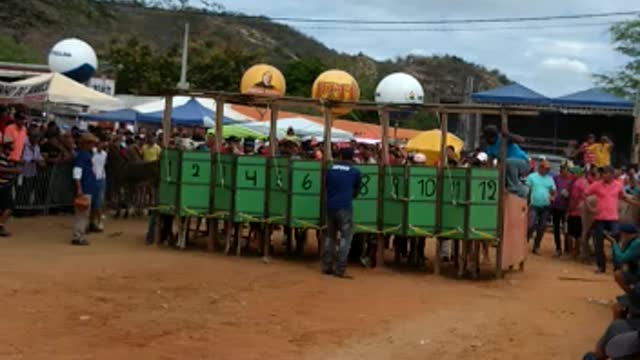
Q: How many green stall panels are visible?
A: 11